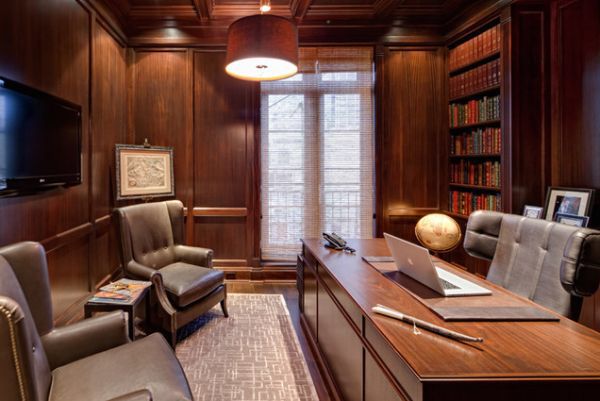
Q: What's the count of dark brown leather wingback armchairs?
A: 2